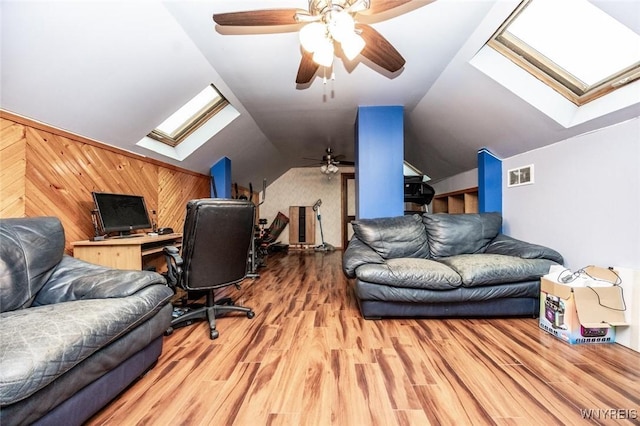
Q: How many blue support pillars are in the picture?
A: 3